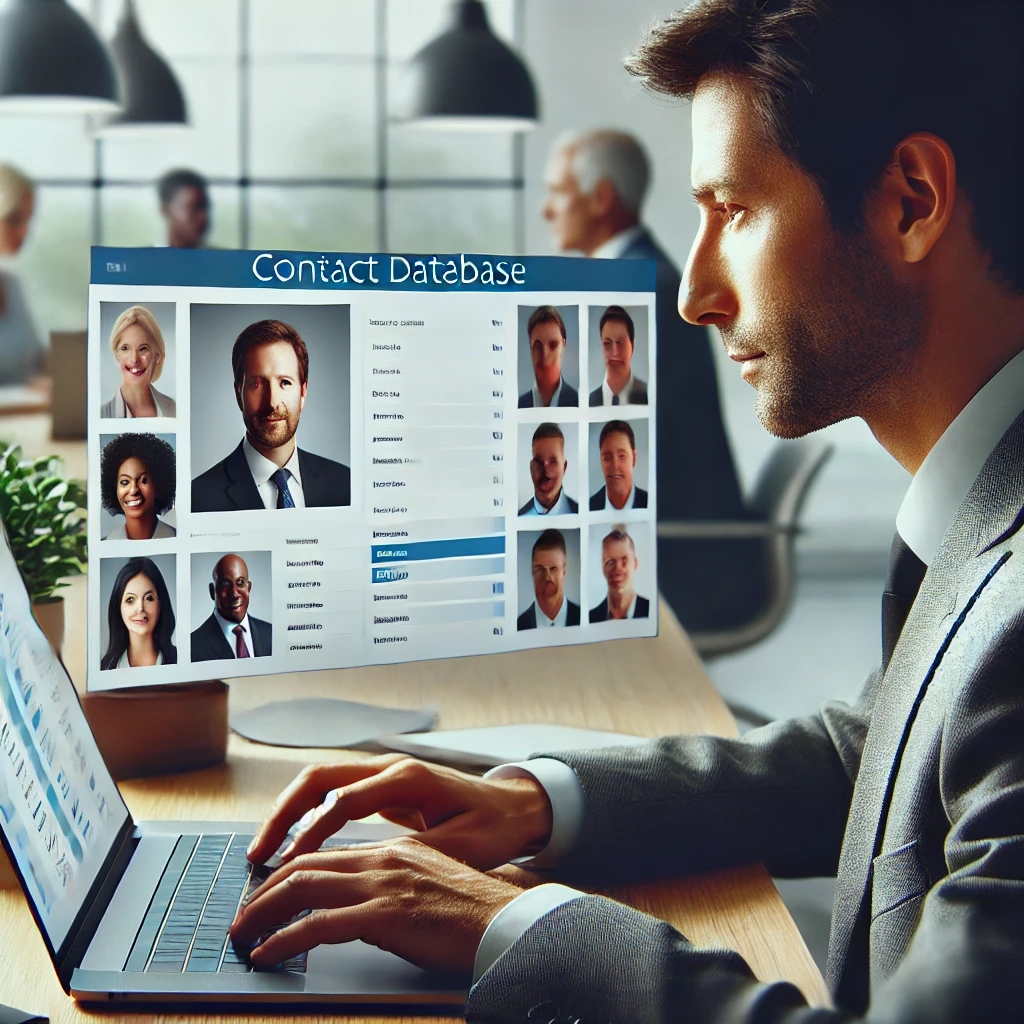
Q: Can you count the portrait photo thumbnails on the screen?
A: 11